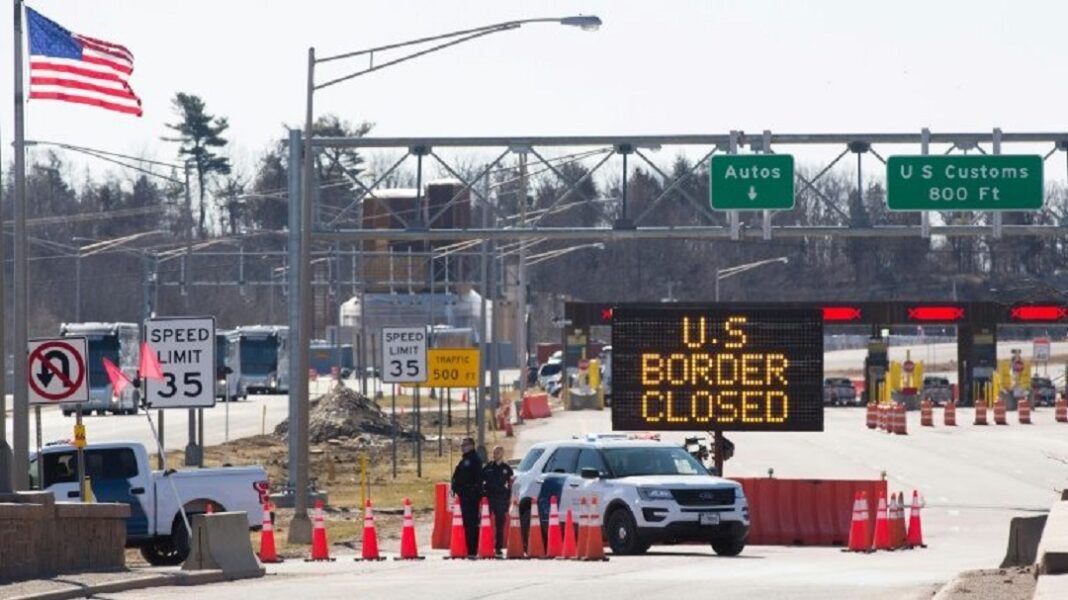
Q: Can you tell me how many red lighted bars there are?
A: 3